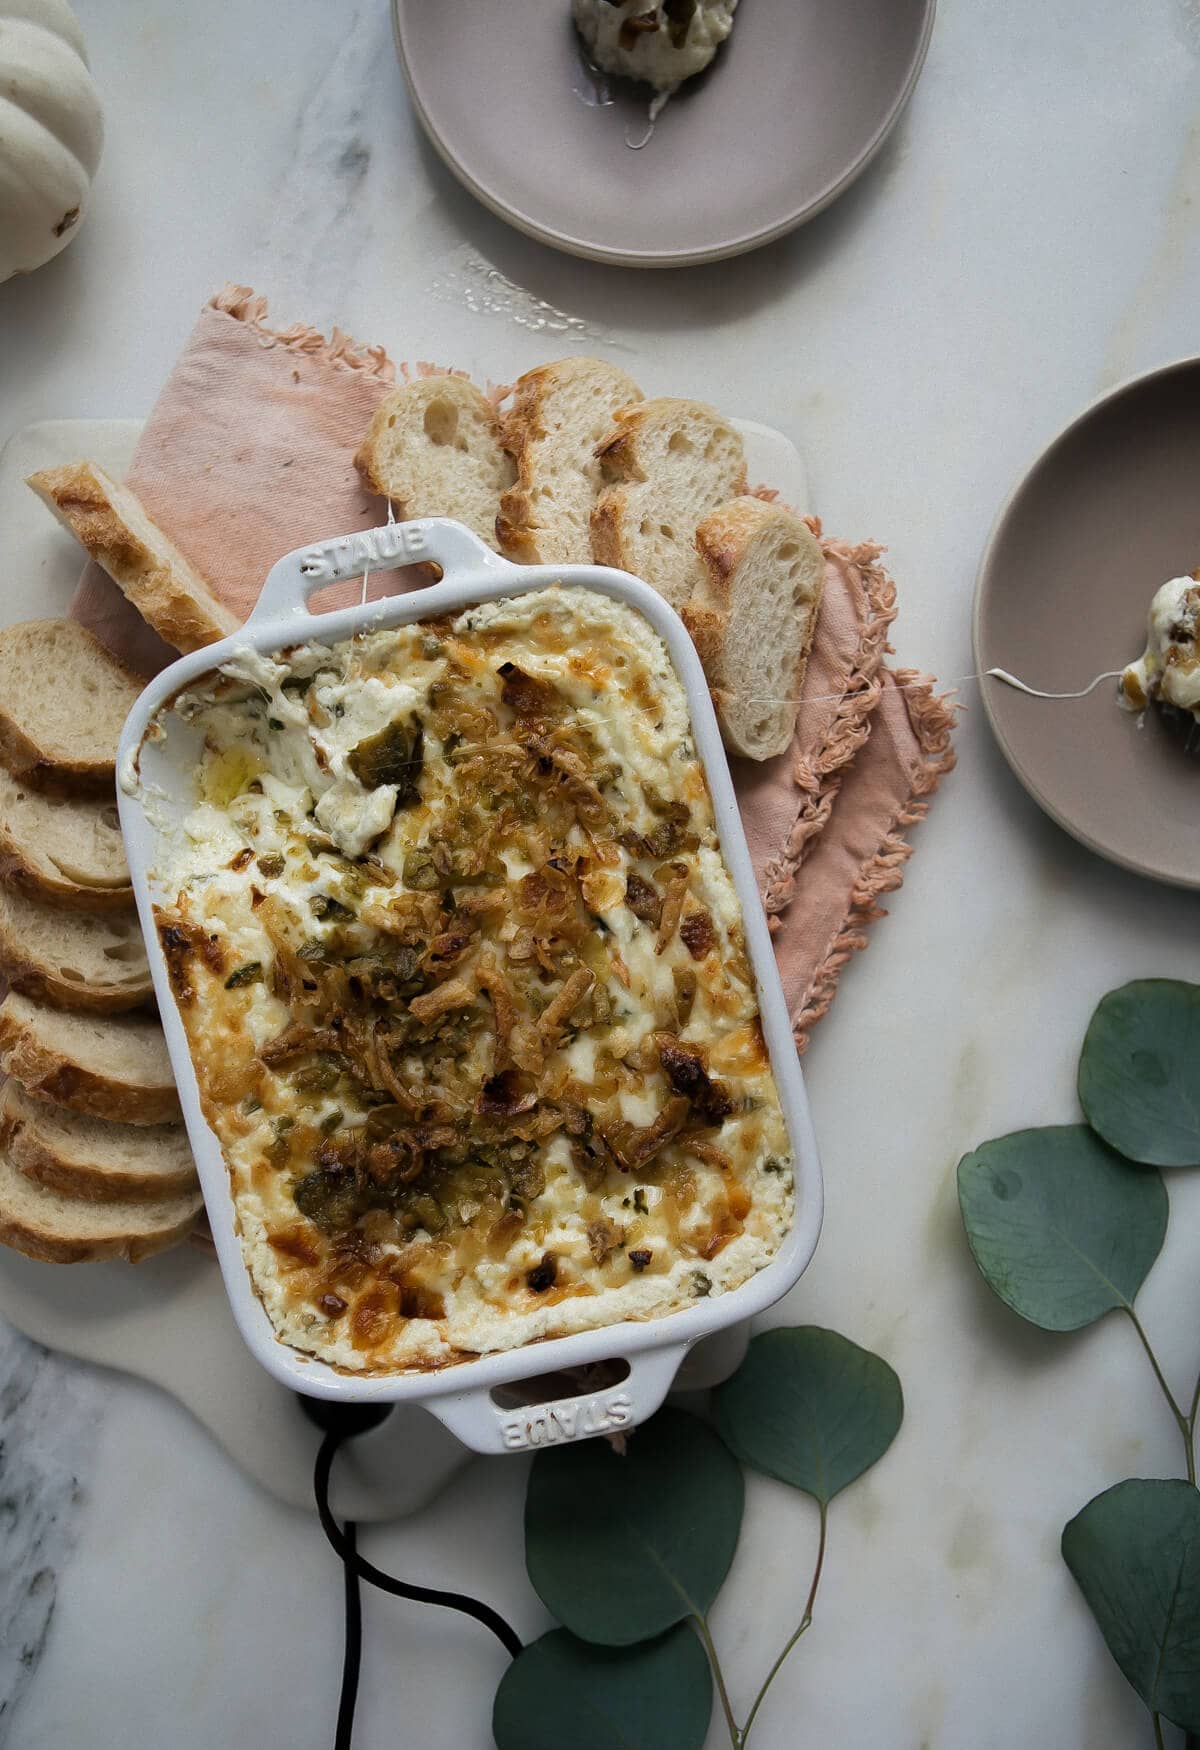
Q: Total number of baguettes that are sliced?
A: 11